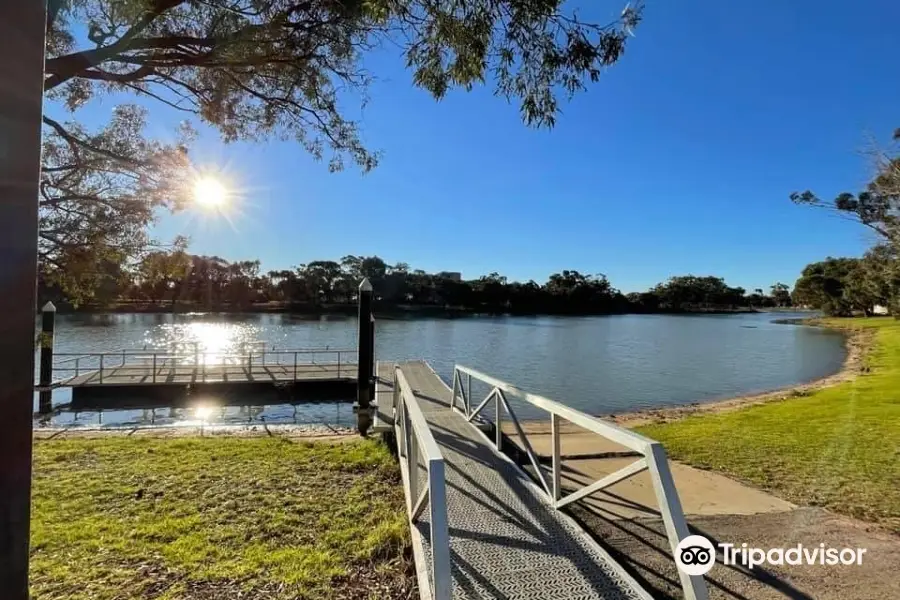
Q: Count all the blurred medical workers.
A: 0